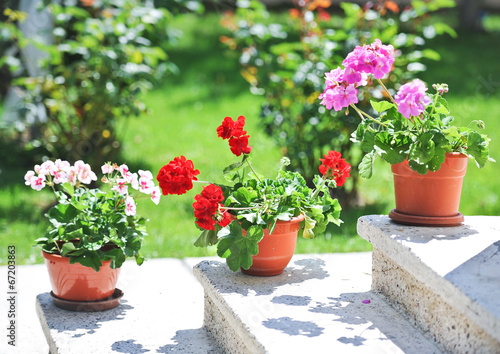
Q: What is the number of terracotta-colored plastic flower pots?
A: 3